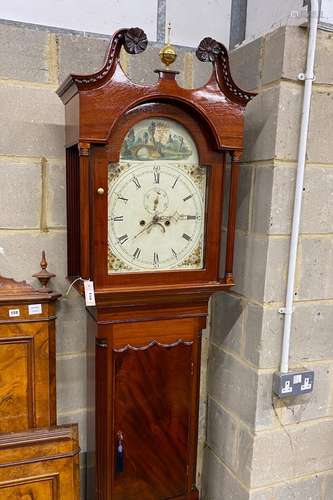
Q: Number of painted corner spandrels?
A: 4